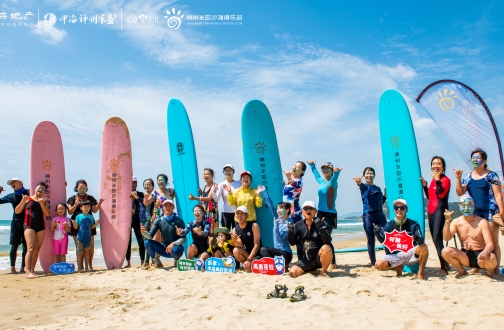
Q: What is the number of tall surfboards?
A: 5